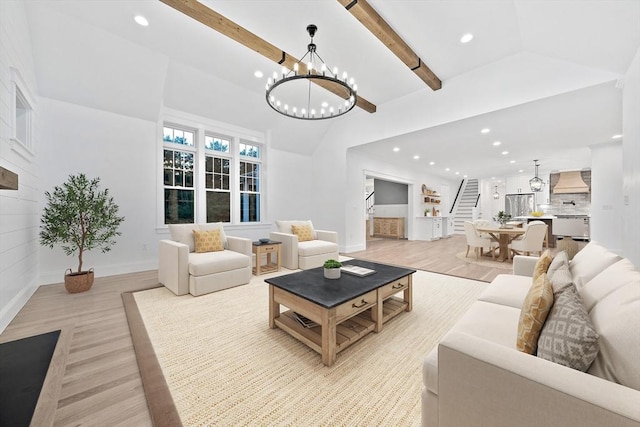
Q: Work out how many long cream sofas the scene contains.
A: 1